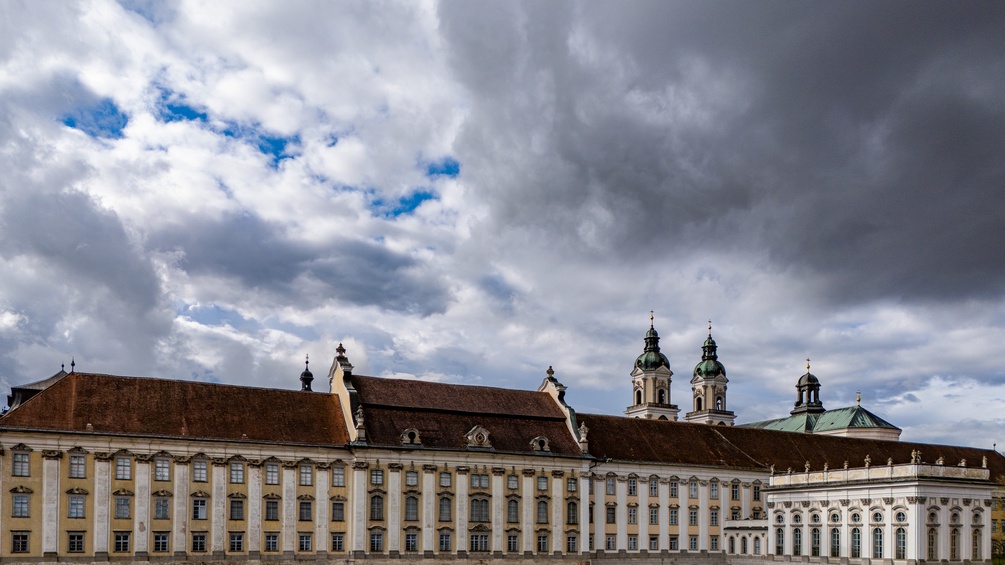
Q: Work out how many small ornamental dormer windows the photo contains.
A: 3